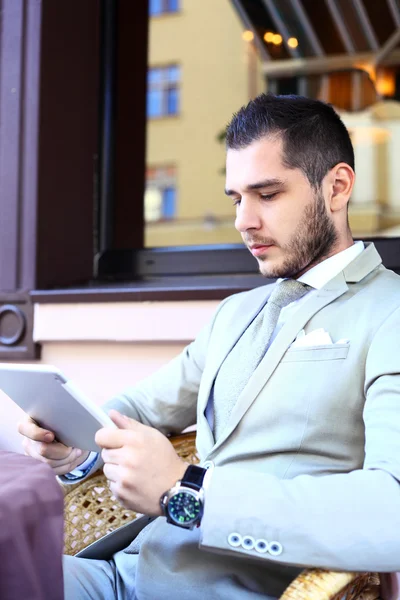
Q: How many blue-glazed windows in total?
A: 3